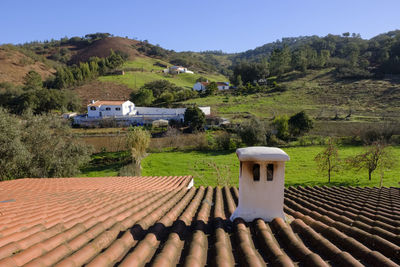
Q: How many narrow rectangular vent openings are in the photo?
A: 2